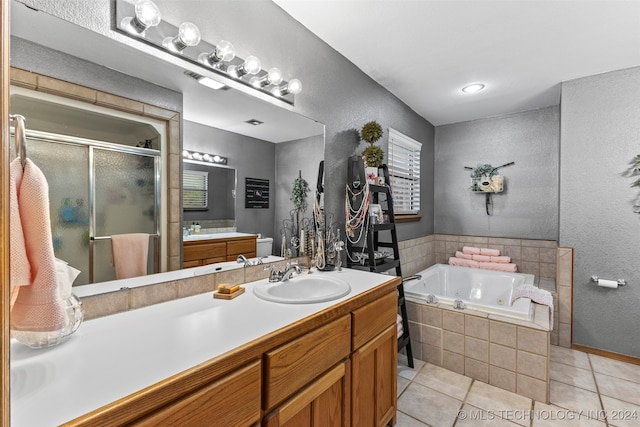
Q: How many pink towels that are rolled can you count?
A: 7